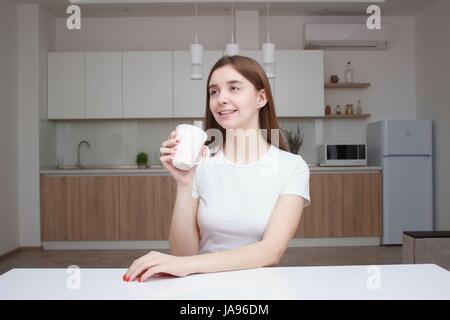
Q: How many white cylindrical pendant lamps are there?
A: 3